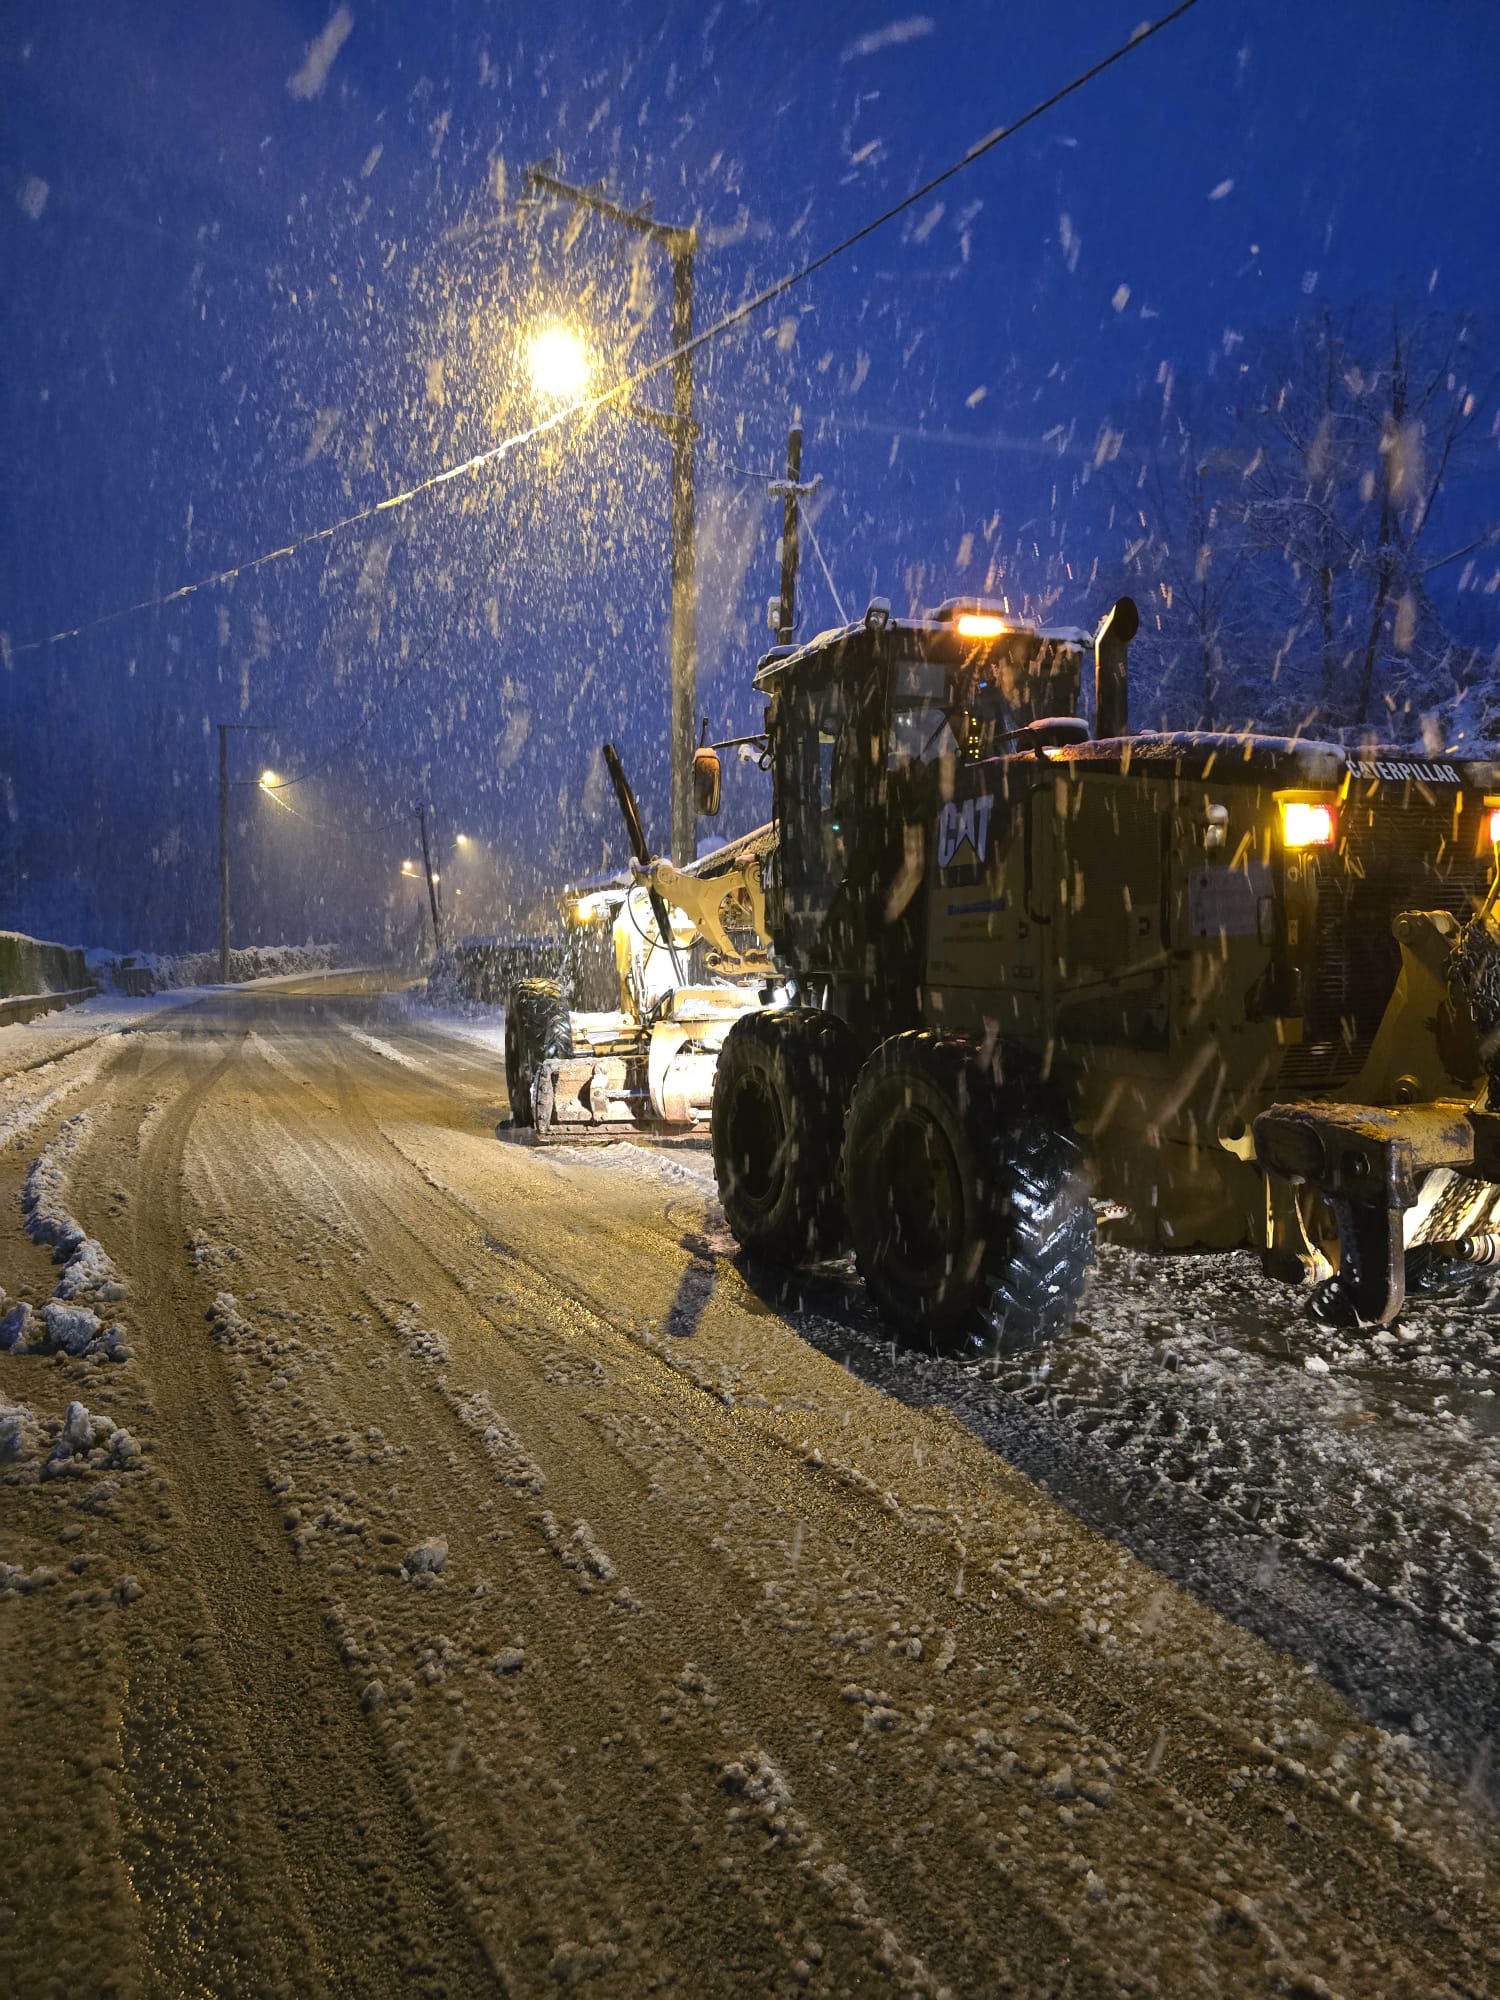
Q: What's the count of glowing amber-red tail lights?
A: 2